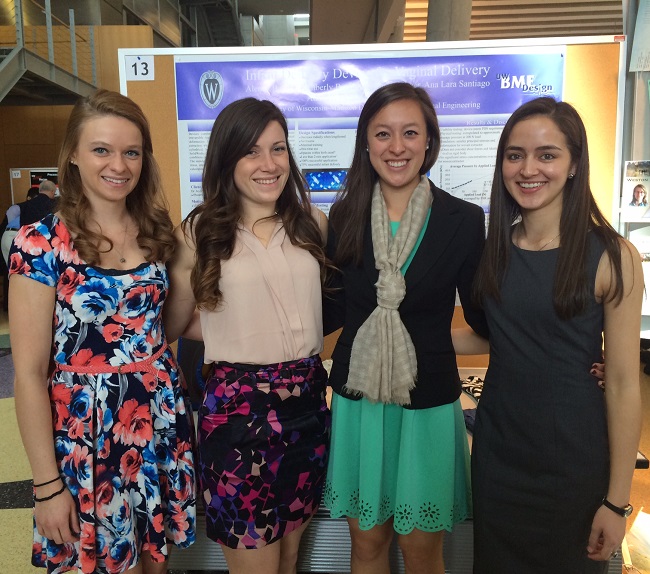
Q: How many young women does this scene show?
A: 4